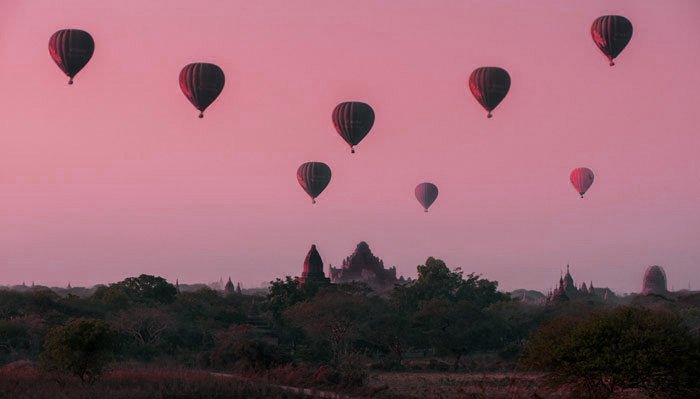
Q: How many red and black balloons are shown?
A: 6